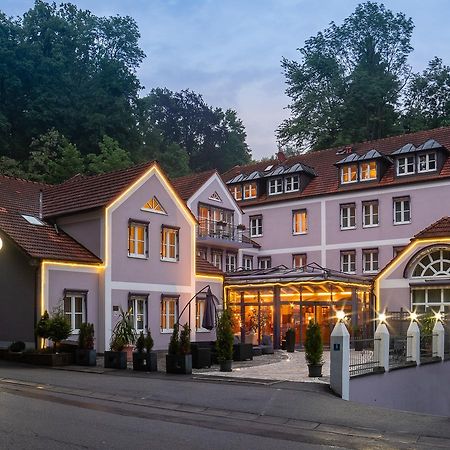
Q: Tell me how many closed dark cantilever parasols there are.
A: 1